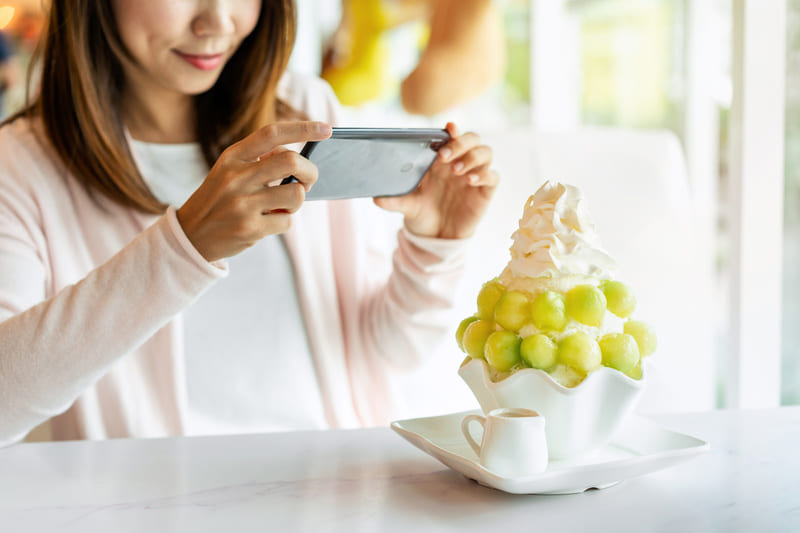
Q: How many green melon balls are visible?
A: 12